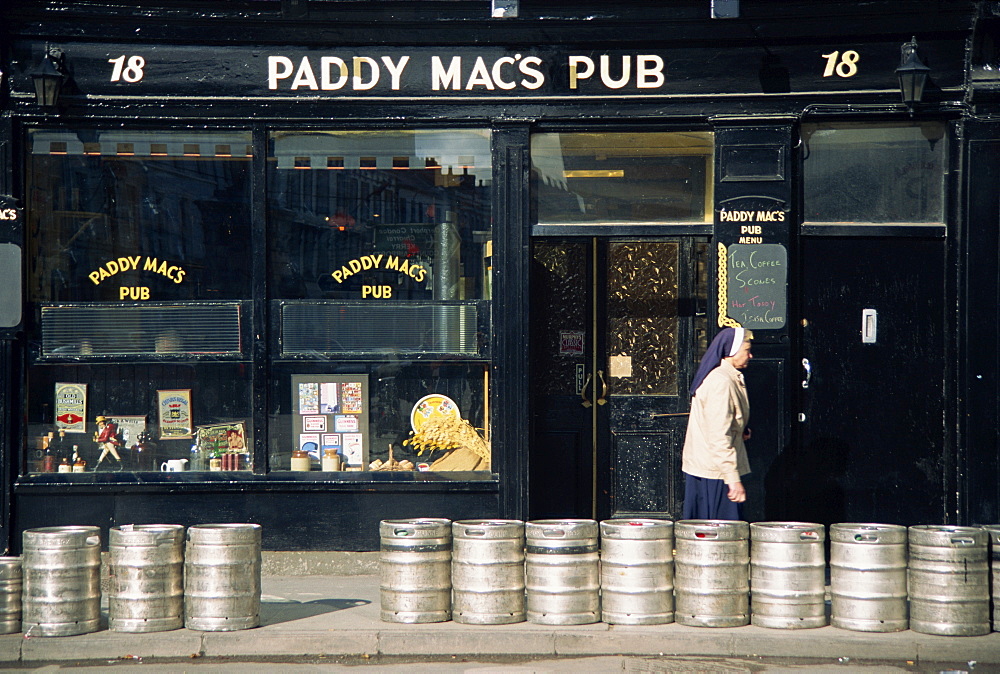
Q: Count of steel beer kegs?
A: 13